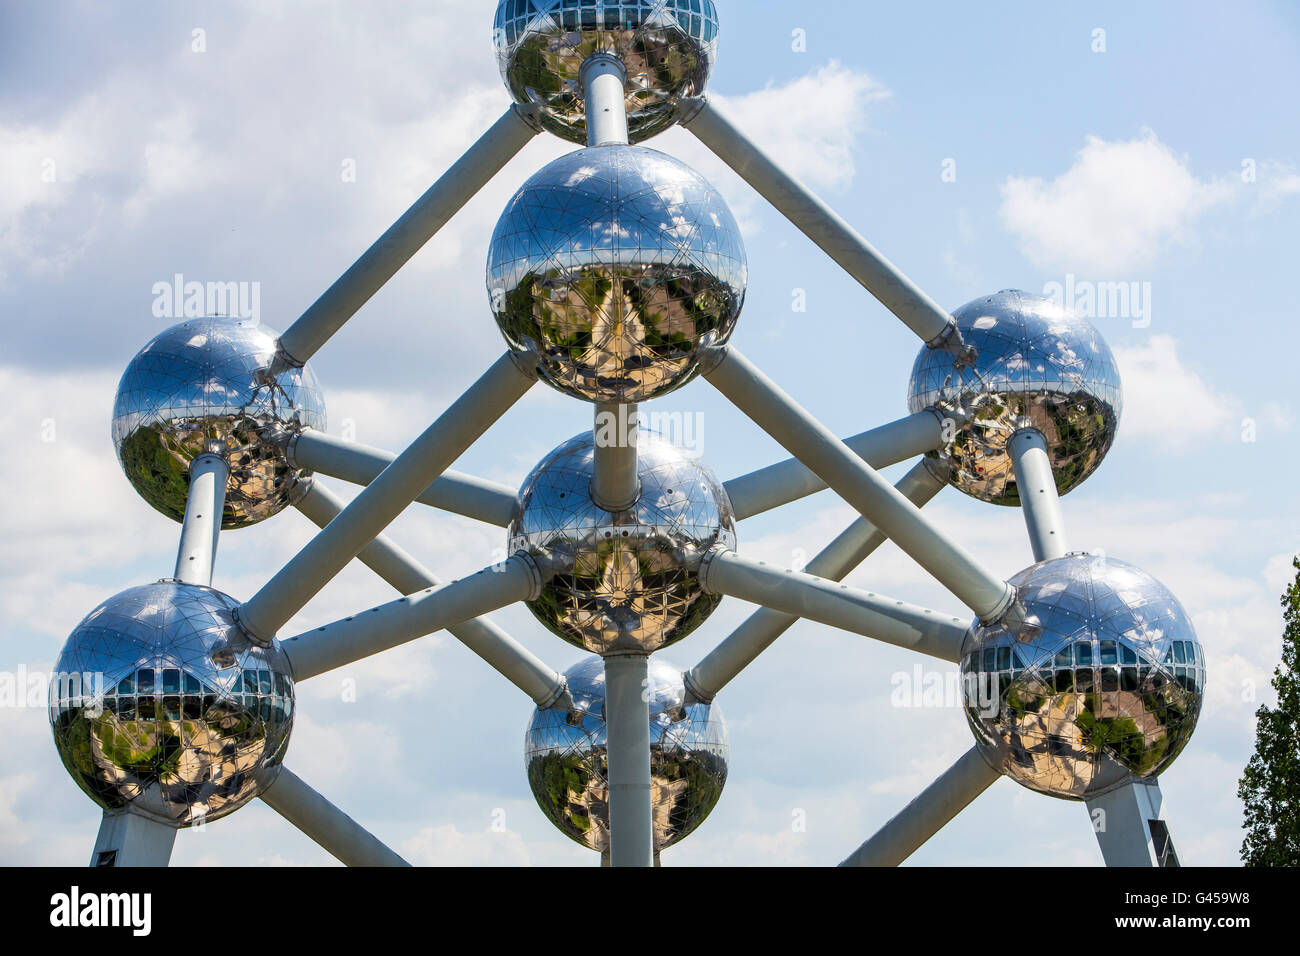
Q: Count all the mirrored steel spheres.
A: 8